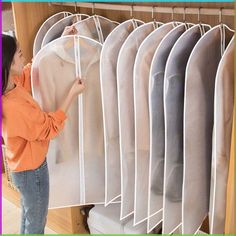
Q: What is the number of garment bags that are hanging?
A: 11